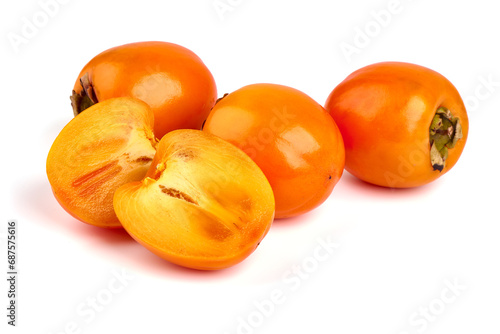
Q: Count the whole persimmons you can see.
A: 3